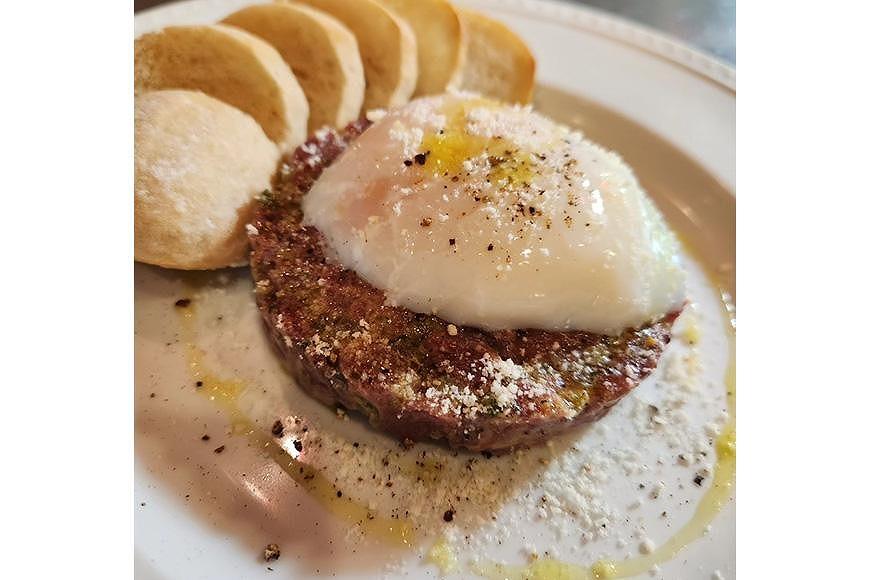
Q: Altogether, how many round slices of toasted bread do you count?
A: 6